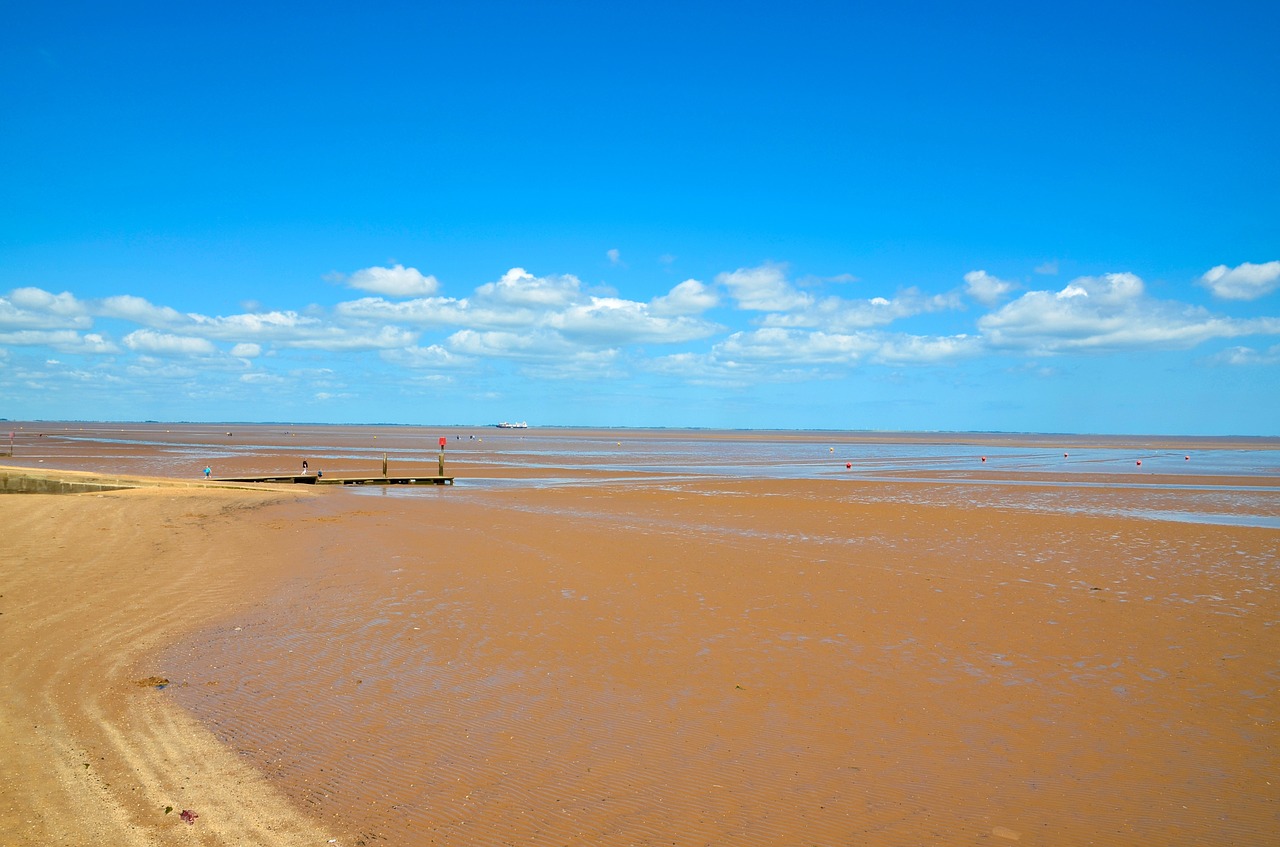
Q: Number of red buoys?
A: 5